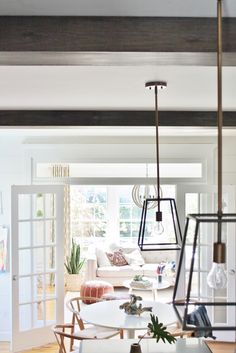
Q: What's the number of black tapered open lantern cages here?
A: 2